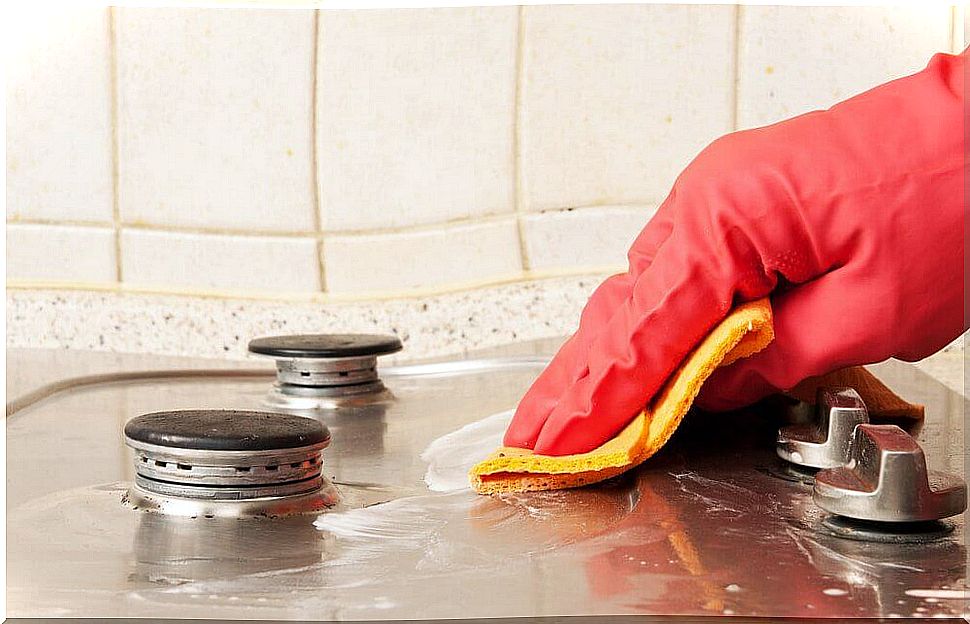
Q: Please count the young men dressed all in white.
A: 0